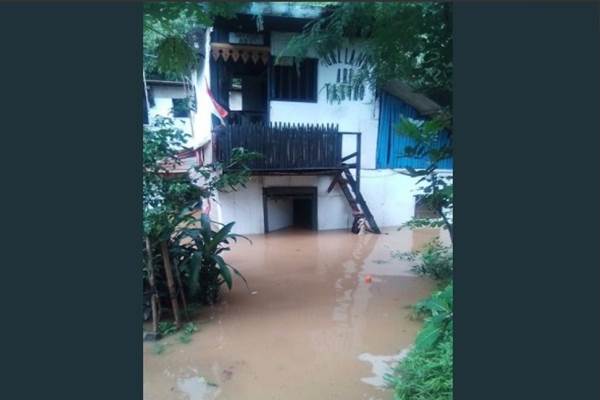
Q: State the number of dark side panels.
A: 2